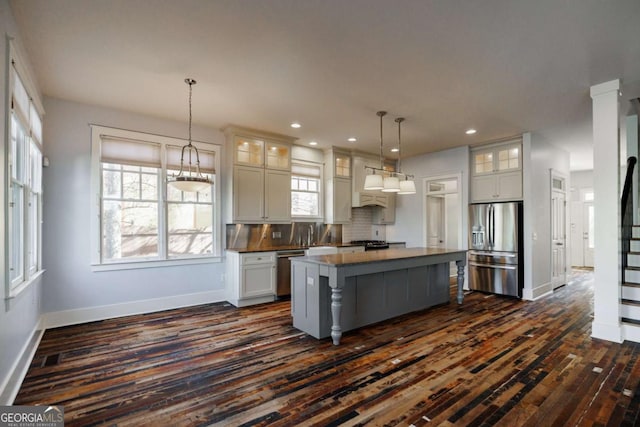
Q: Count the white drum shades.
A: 3